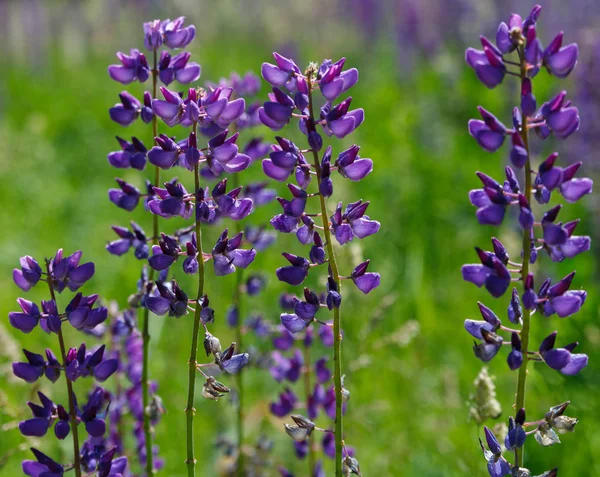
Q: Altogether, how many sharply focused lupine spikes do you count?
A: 5